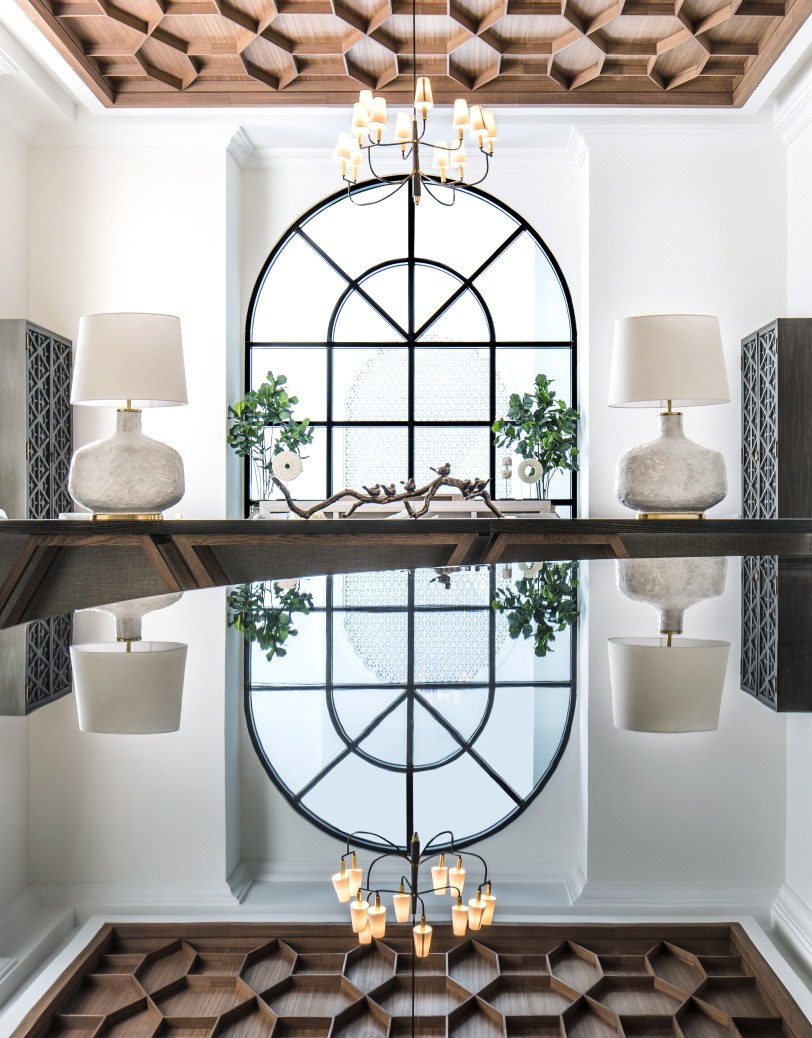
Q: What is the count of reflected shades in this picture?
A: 14